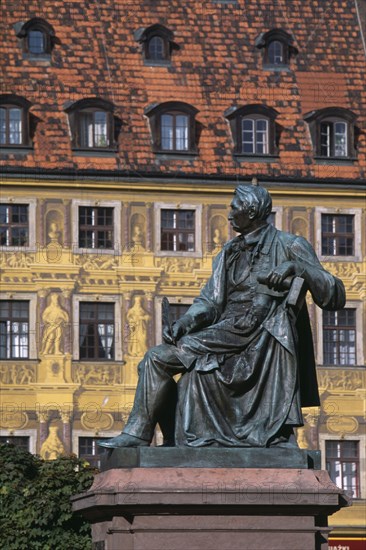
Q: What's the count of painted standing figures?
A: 2